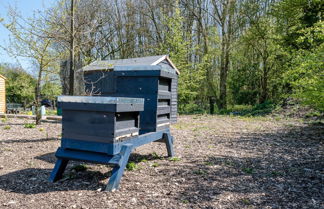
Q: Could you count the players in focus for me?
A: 0